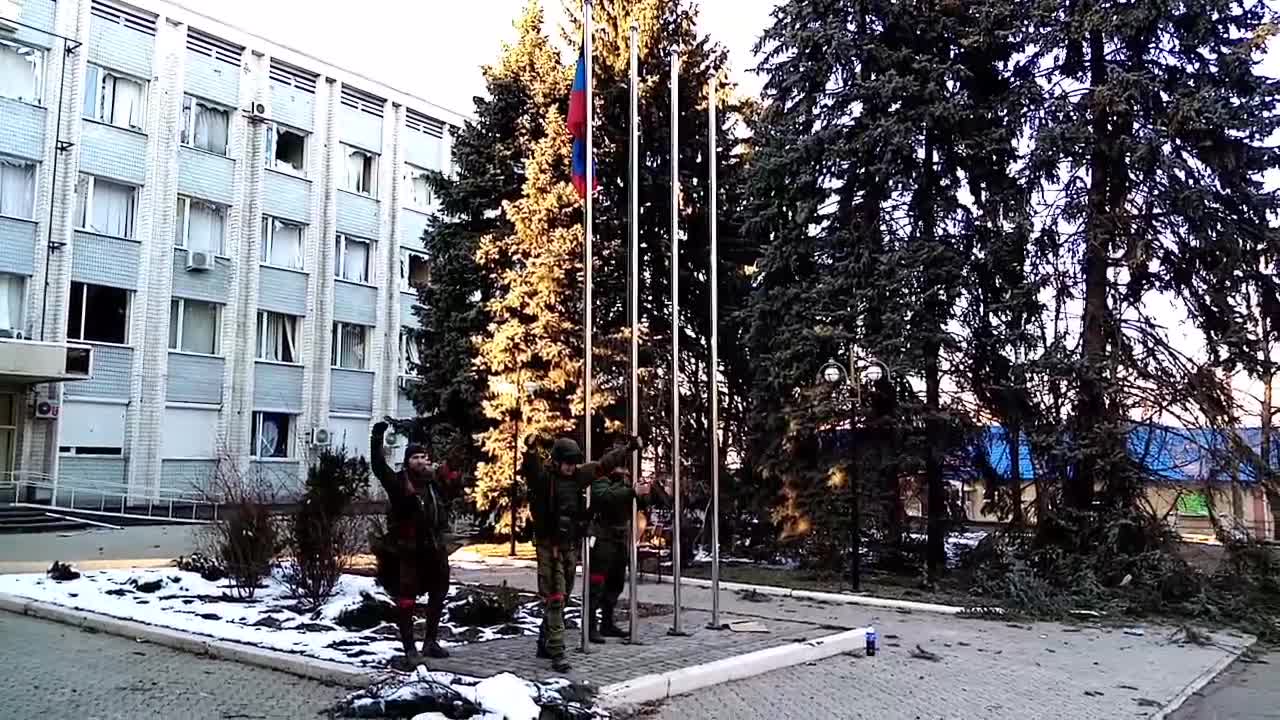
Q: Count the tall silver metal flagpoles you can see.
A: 4